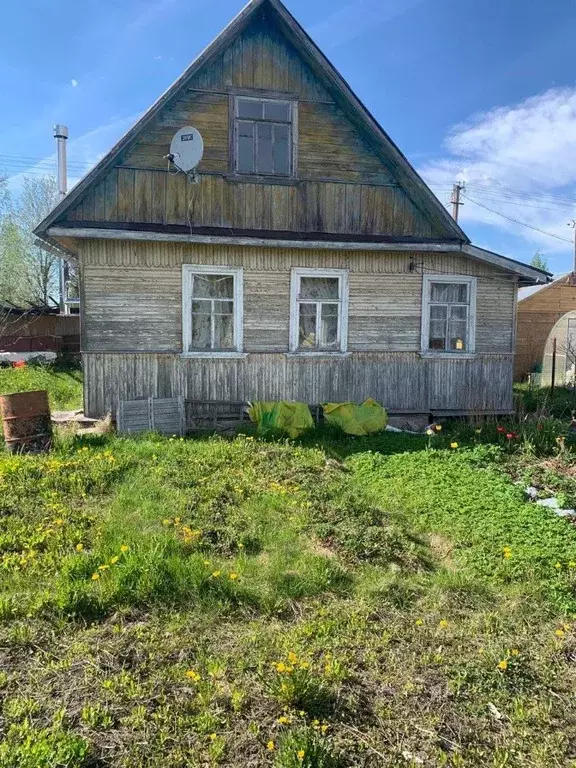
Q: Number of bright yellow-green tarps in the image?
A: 2